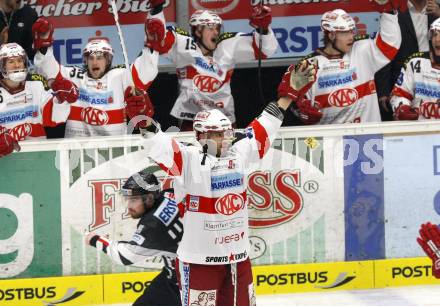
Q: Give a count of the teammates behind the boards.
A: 5